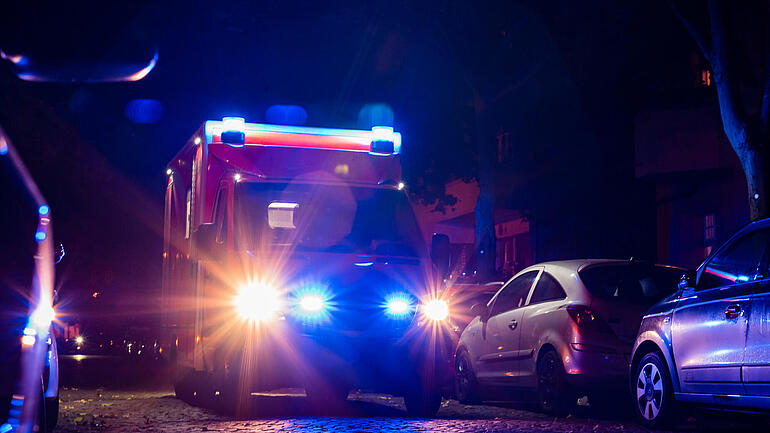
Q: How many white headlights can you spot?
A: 2